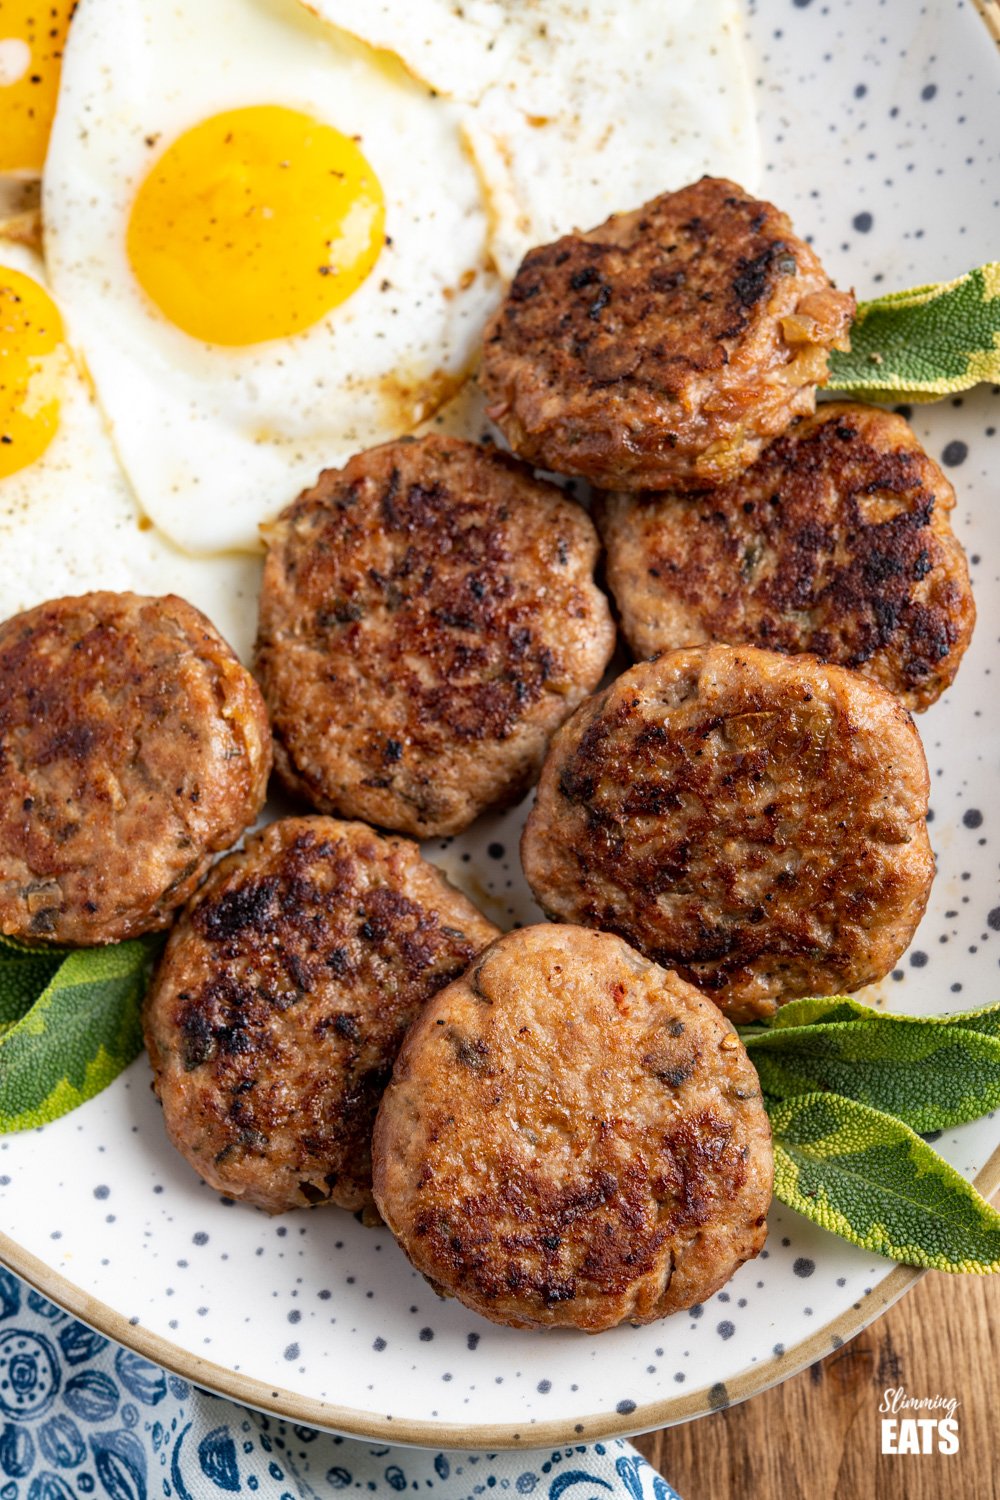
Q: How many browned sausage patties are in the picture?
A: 7